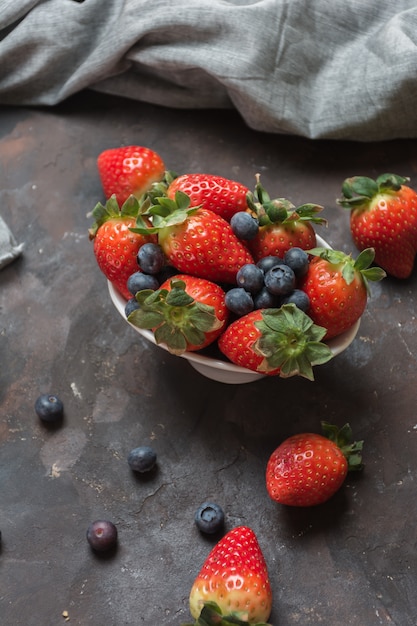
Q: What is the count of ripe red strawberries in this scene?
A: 11